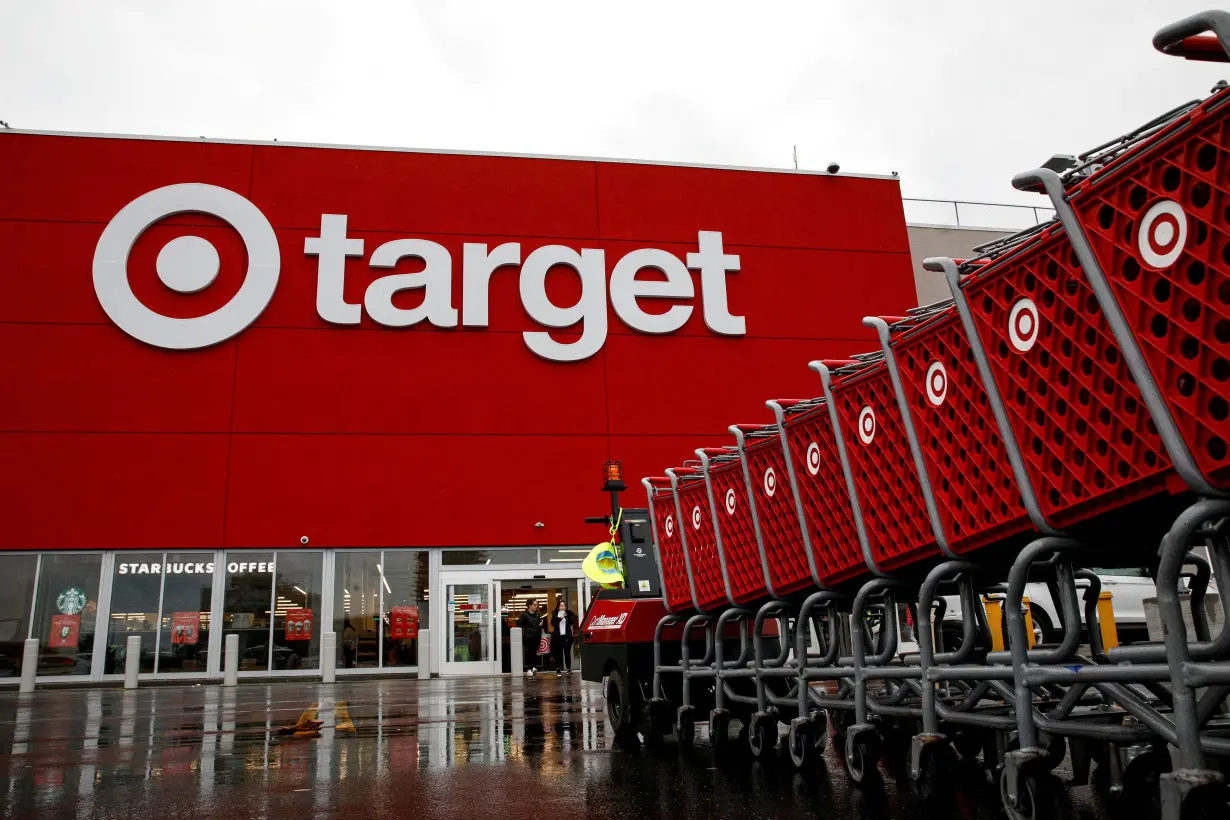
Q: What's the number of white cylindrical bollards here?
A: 6